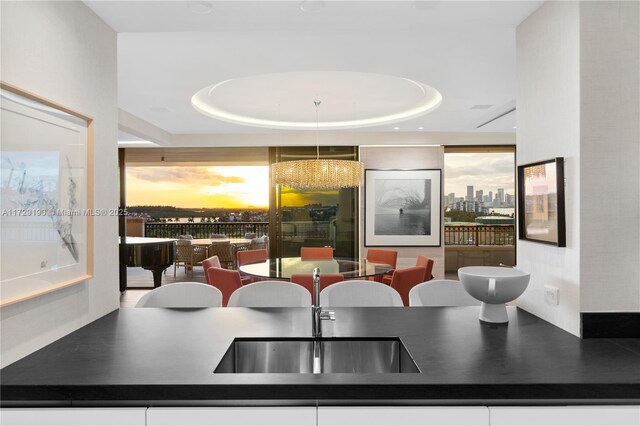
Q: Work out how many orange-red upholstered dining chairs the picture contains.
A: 8